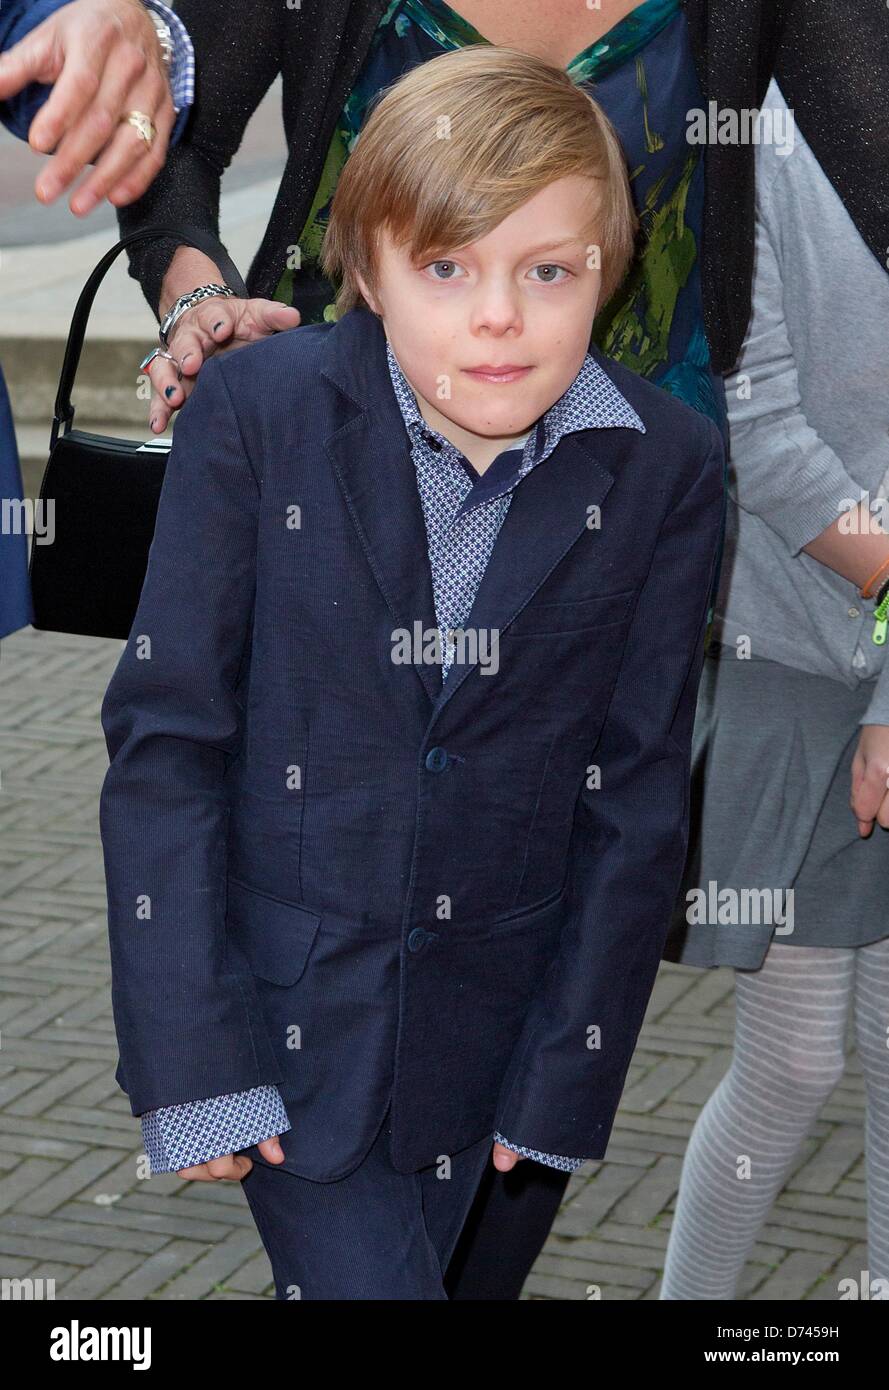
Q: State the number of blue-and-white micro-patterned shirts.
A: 1